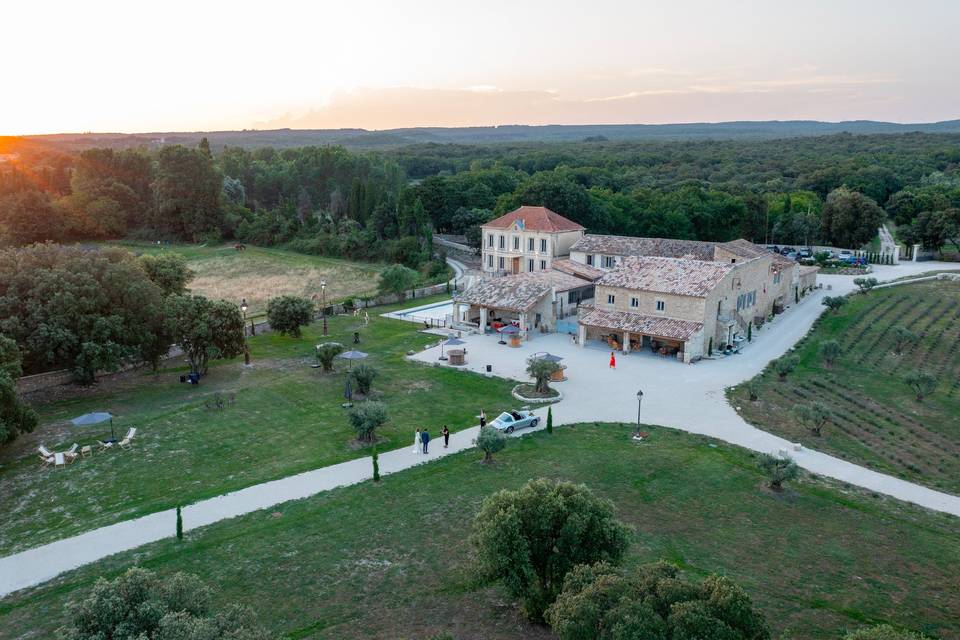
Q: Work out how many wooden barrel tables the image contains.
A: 3